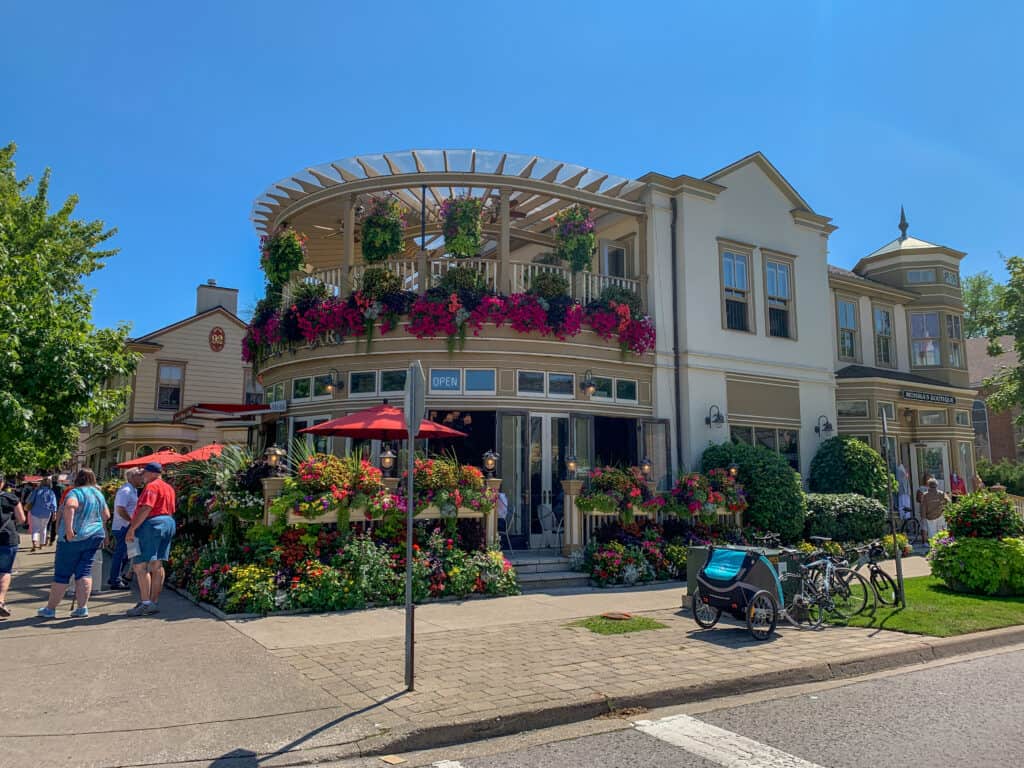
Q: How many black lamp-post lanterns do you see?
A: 6